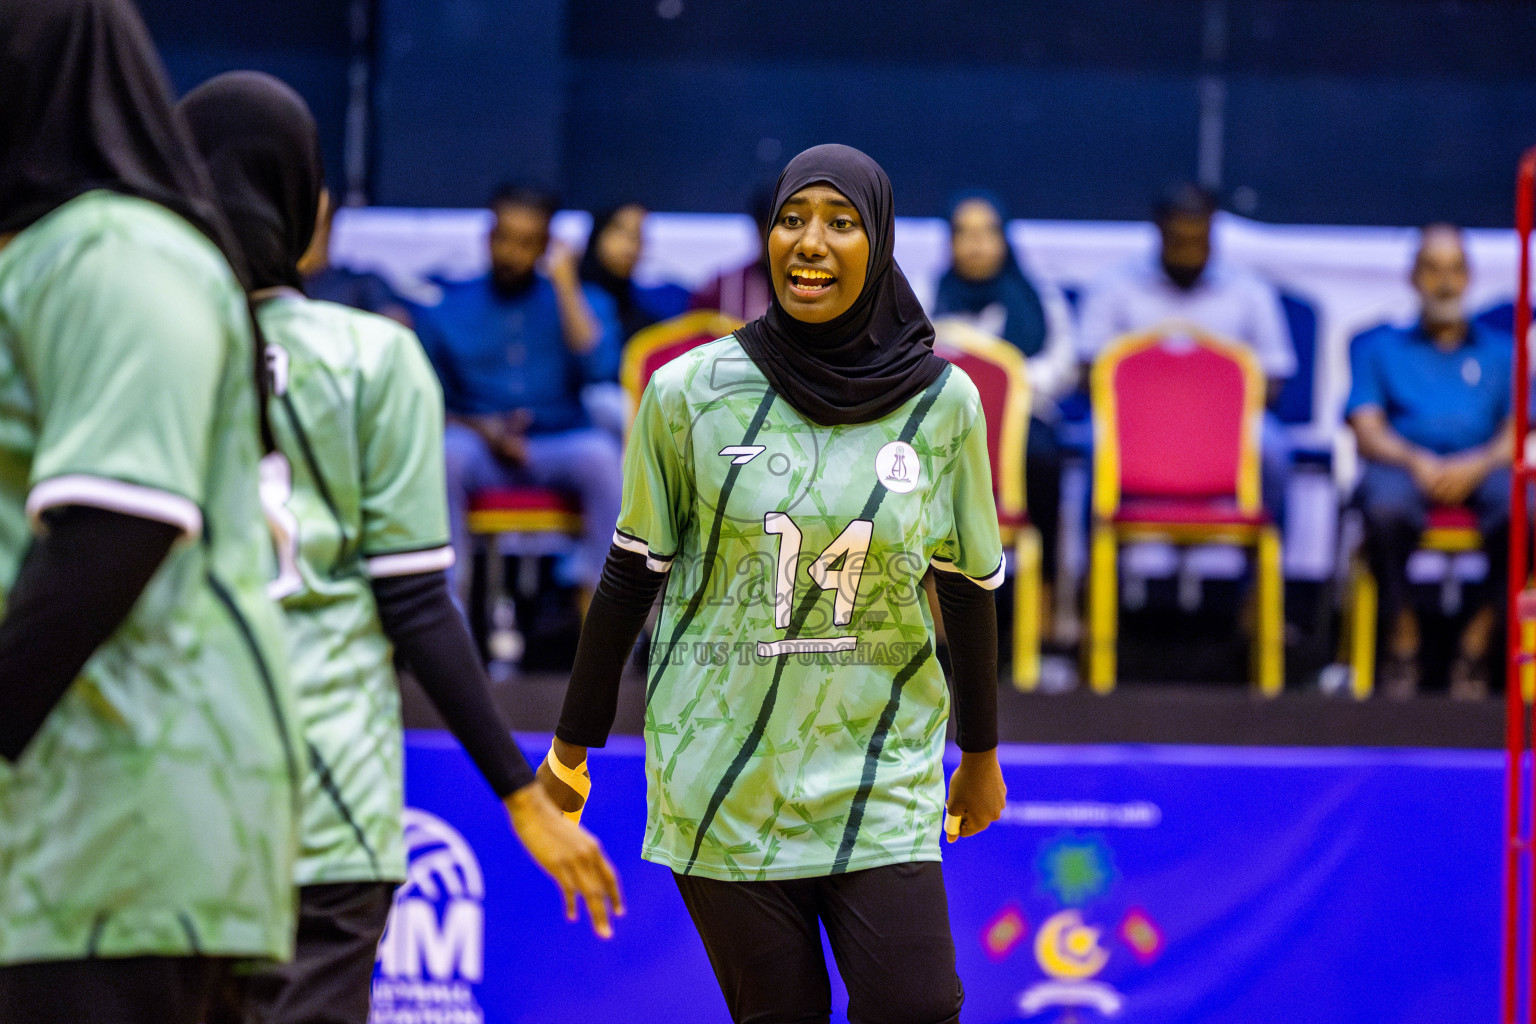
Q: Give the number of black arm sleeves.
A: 4